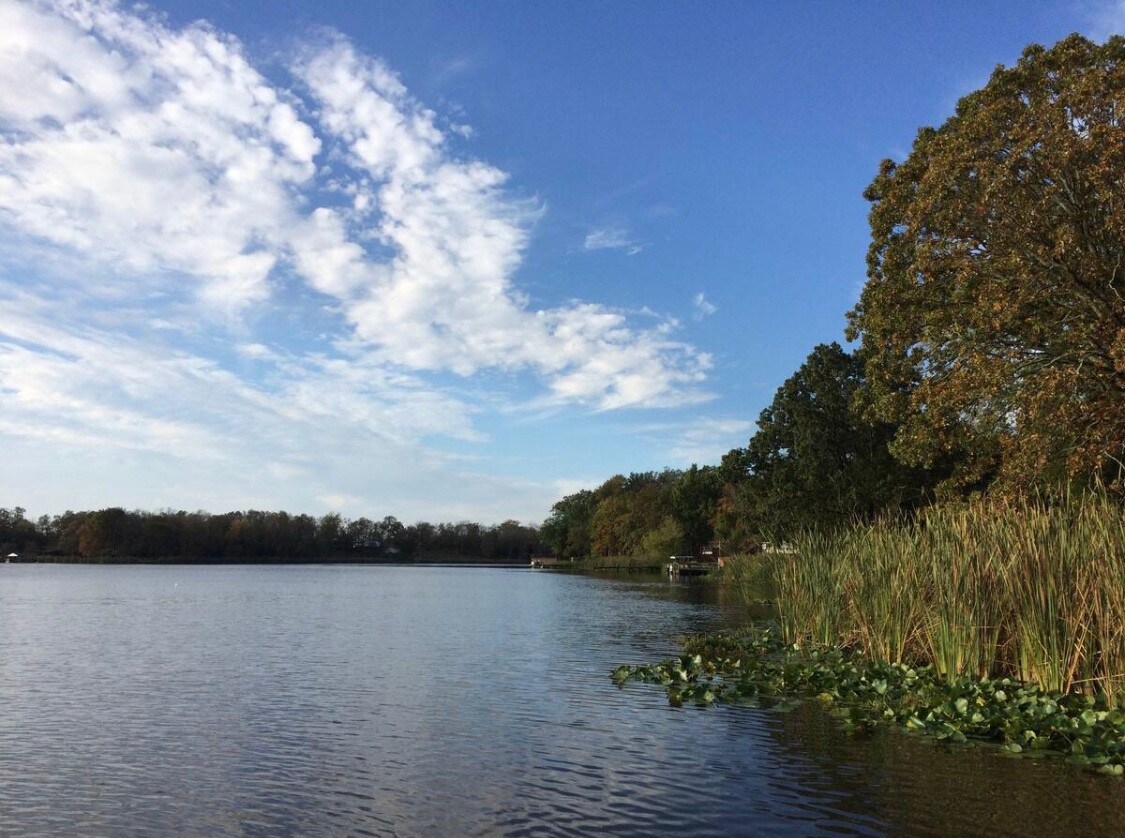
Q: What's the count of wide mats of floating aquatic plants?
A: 1